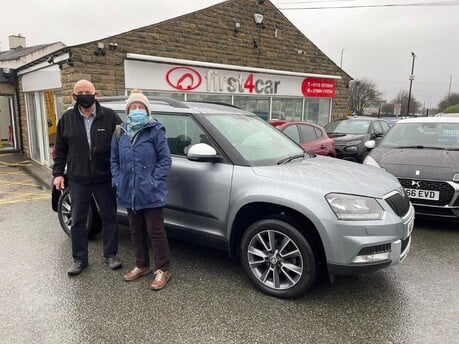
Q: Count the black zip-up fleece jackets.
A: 1